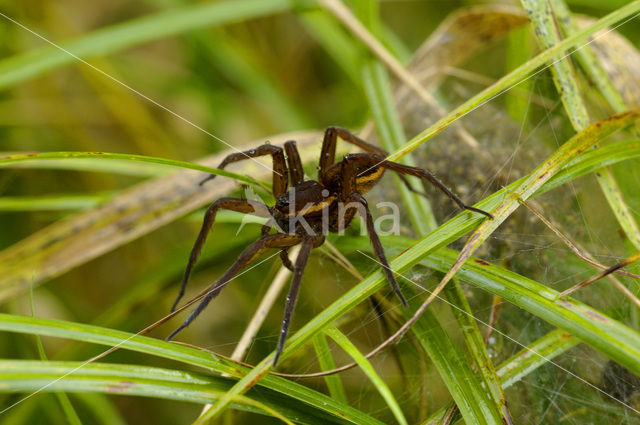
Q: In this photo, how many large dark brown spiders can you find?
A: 1